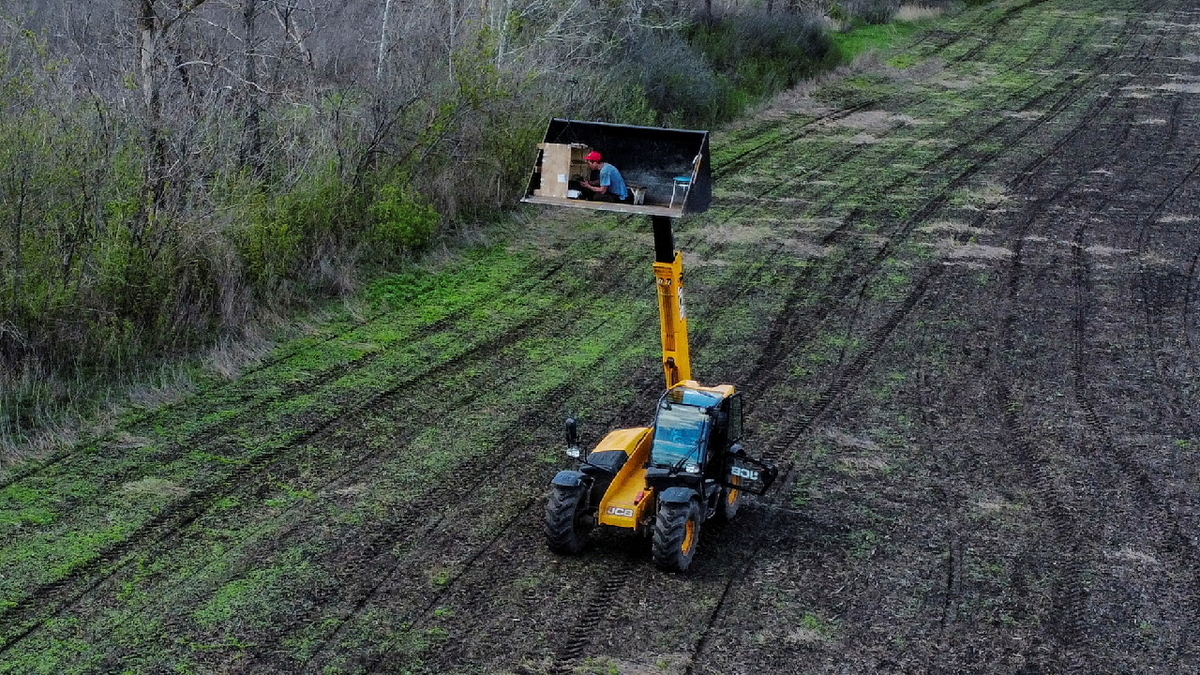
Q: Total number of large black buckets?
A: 1